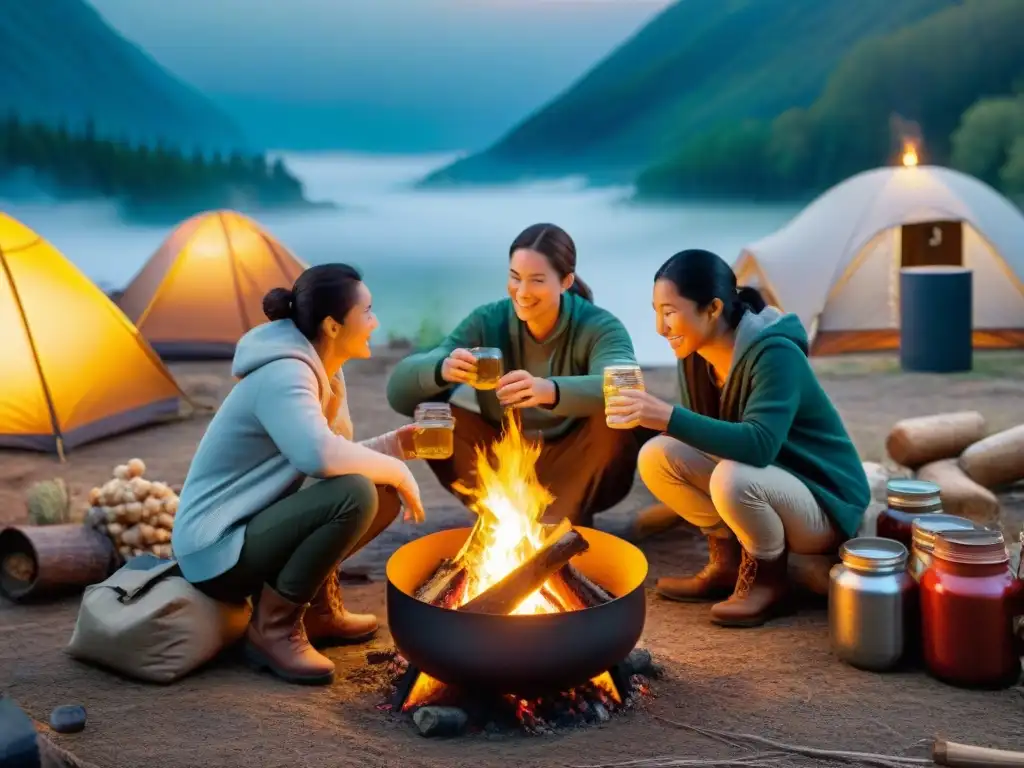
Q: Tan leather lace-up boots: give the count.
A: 4